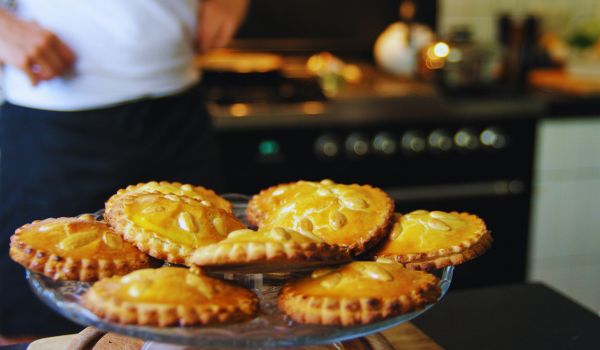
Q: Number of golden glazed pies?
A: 8